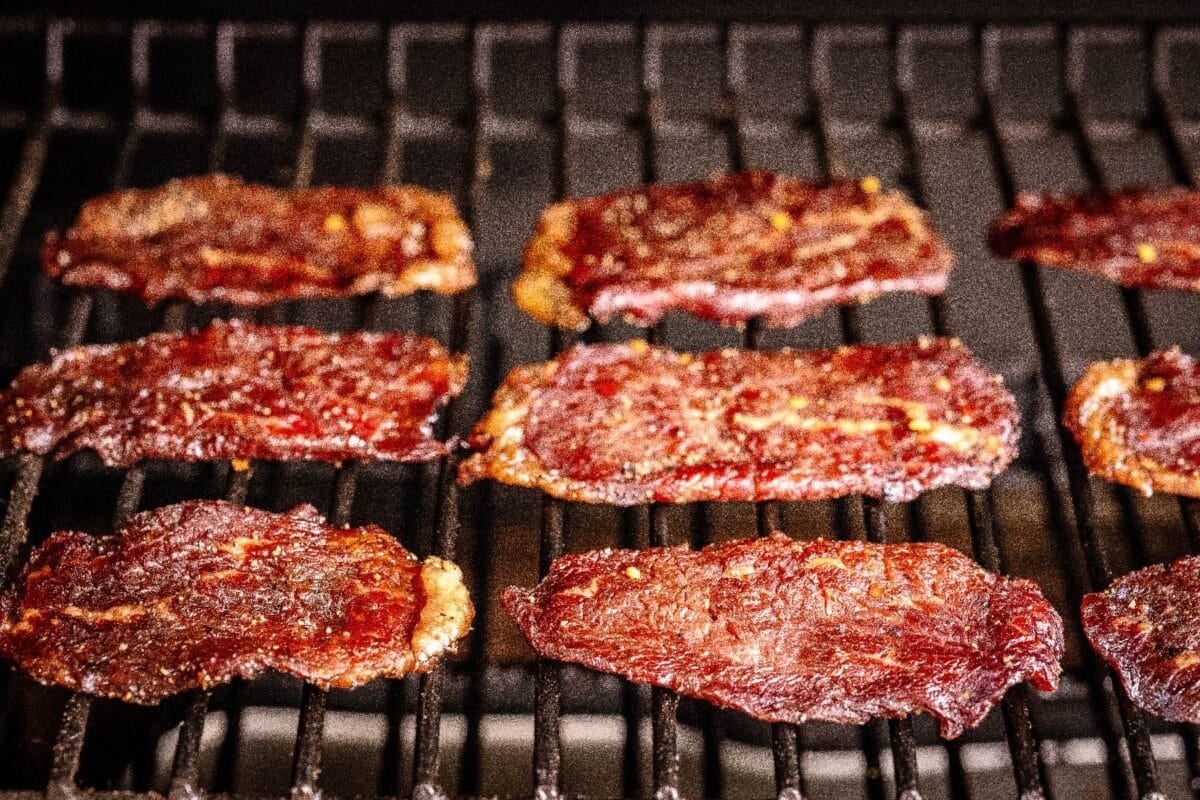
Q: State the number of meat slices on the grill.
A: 9